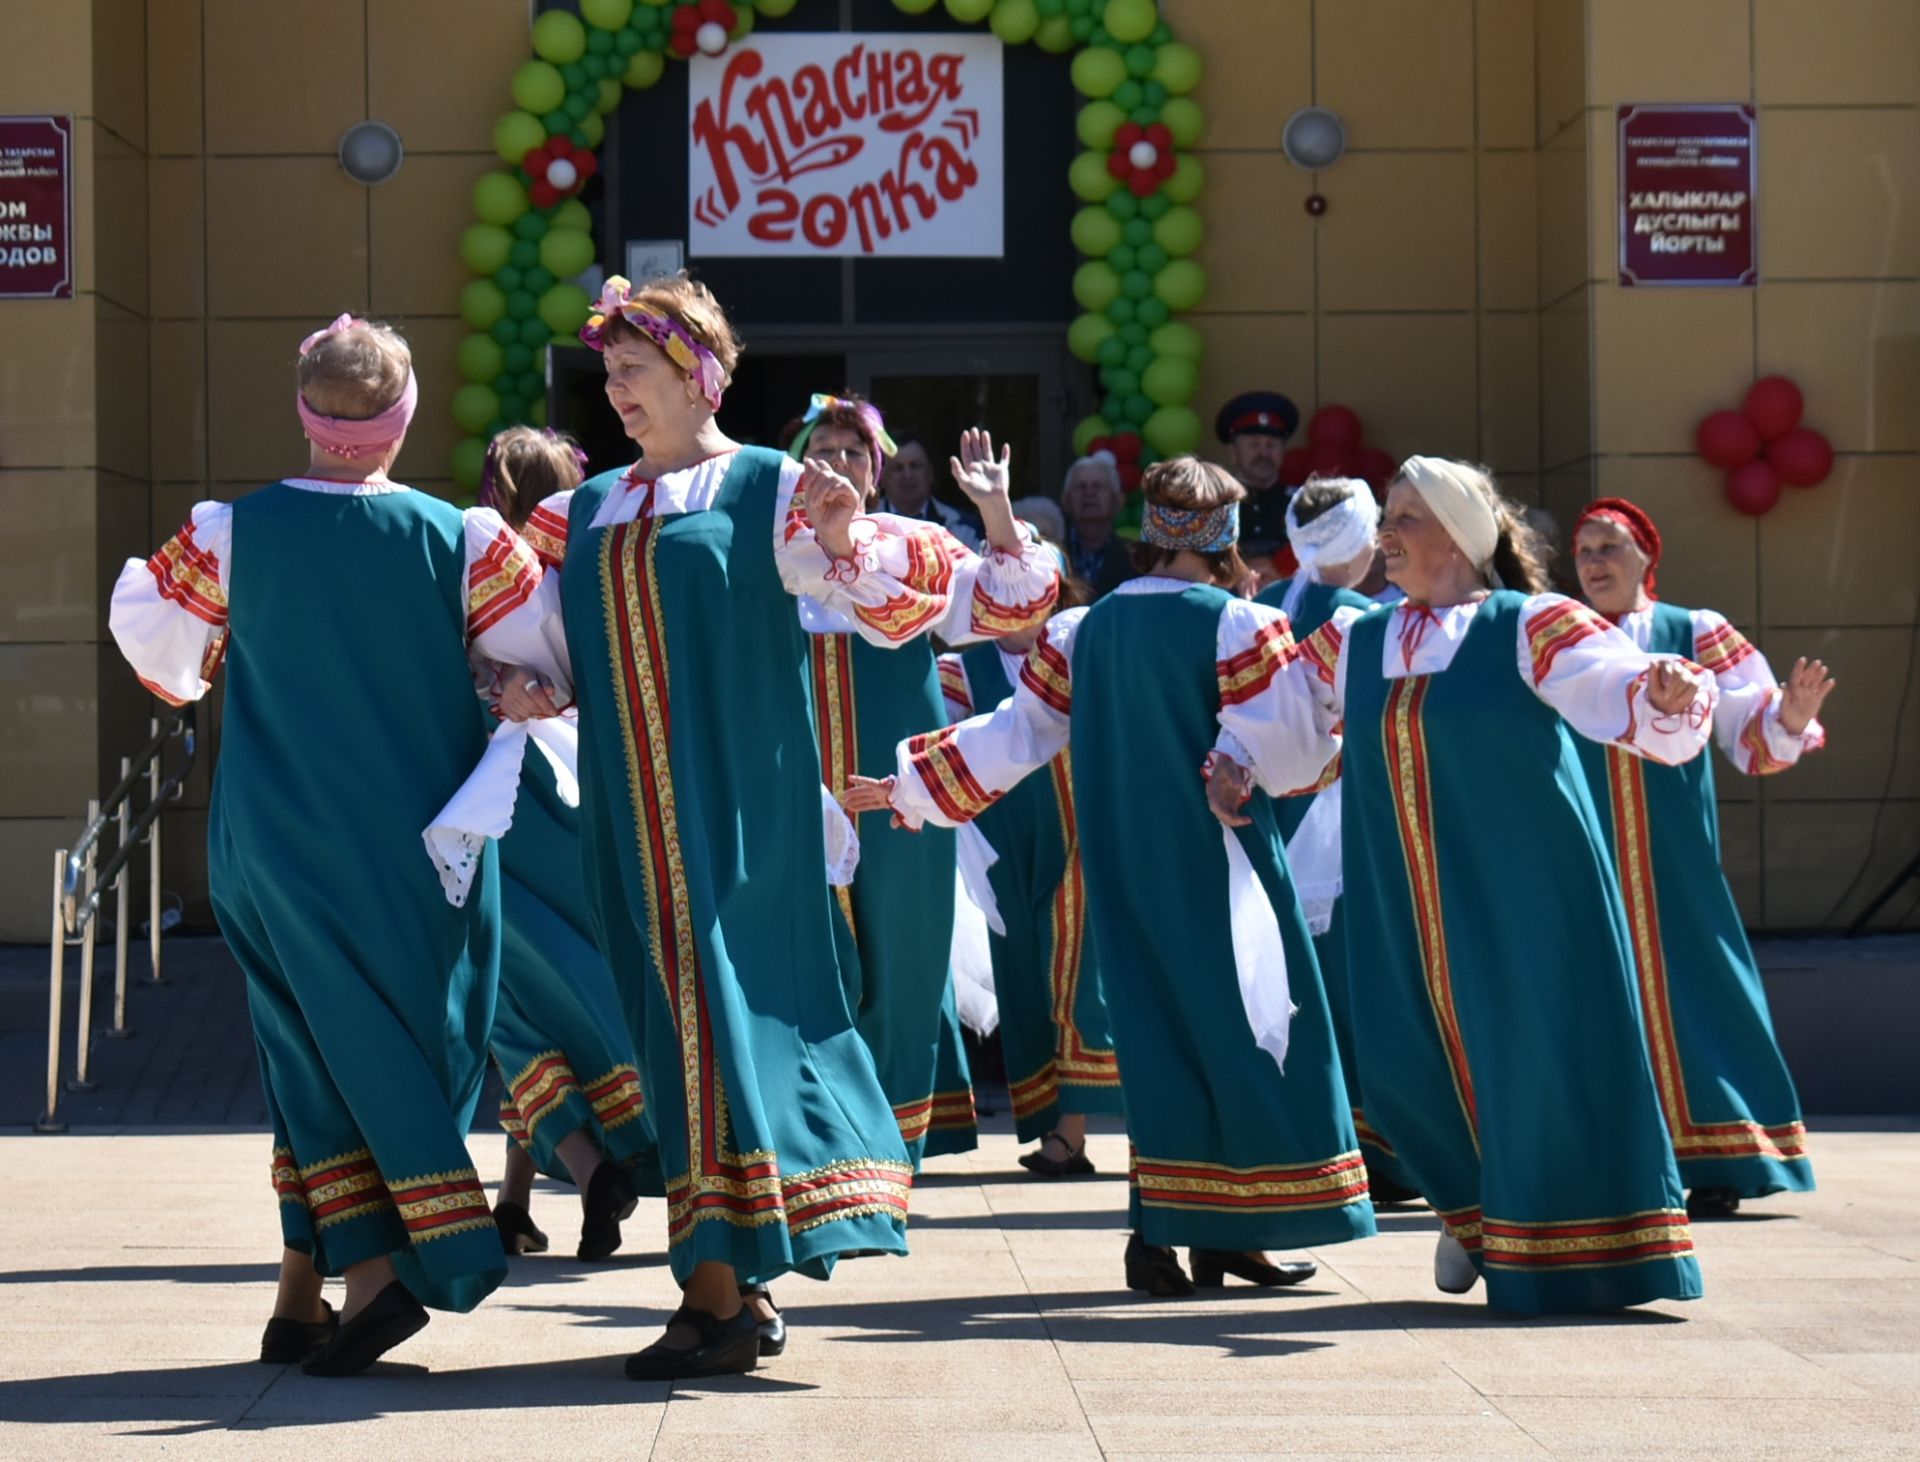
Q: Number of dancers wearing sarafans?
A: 9